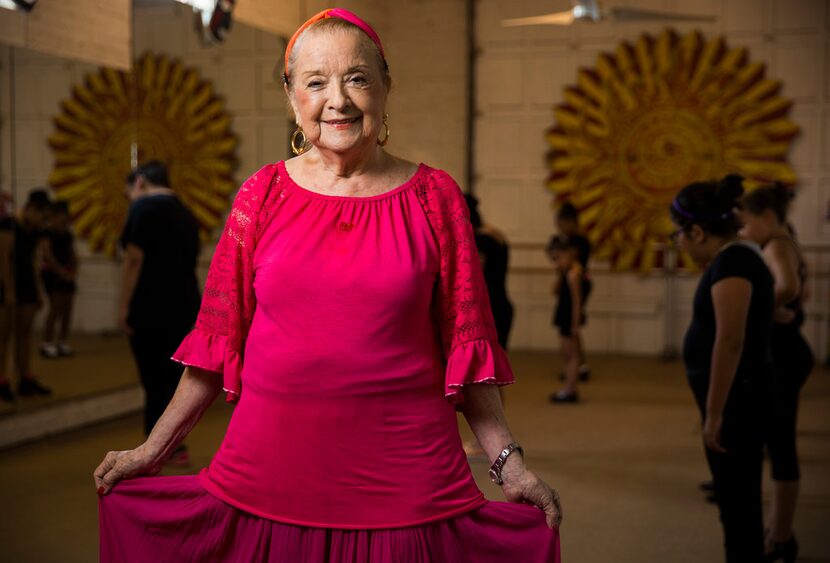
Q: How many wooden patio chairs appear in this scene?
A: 0